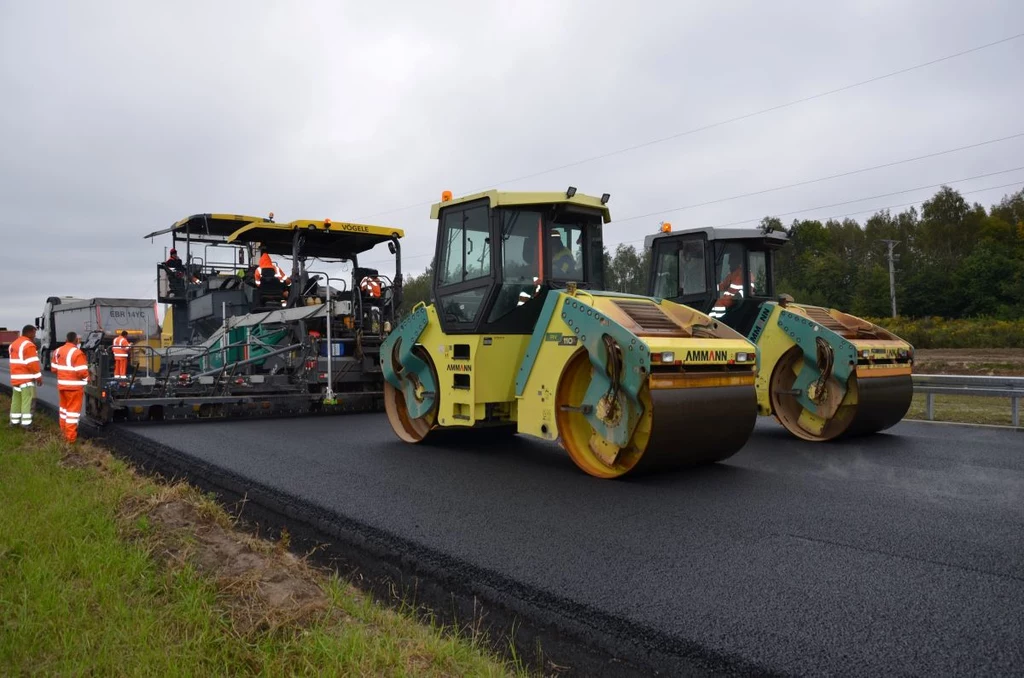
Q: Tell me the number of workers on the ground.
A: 3